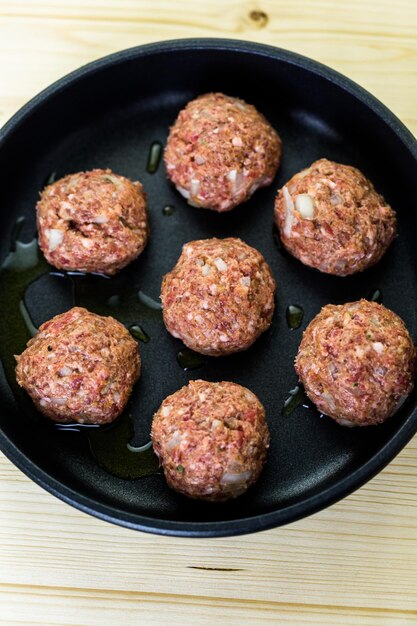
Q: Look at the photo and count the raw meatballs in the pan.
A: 7